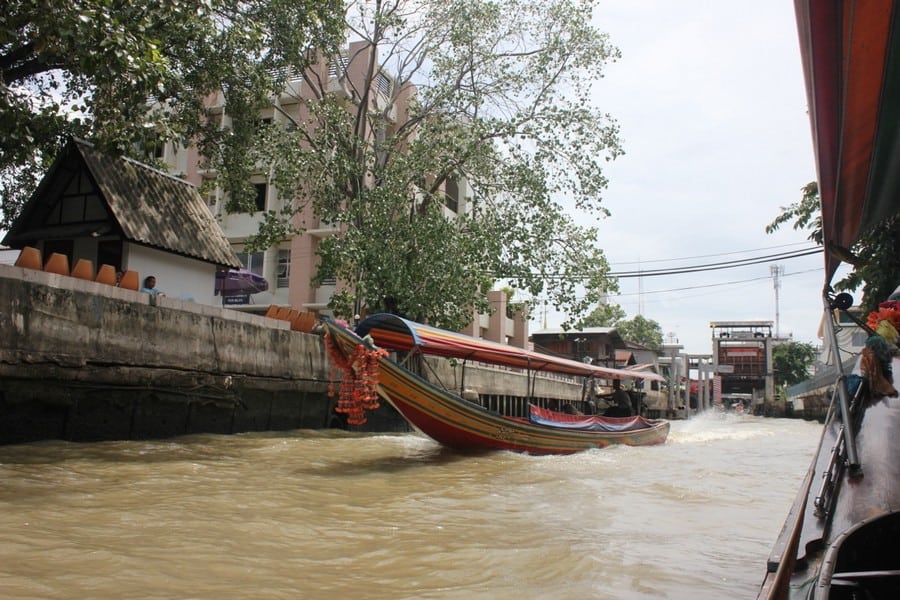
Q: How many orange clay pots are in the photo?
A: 10